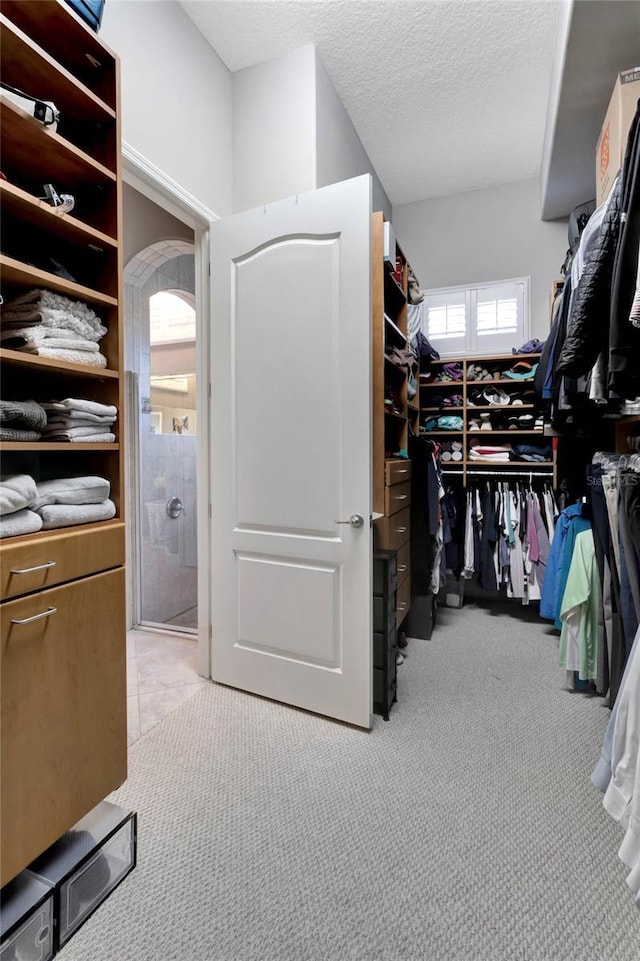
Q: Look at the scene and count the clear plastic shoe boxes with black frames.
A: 2